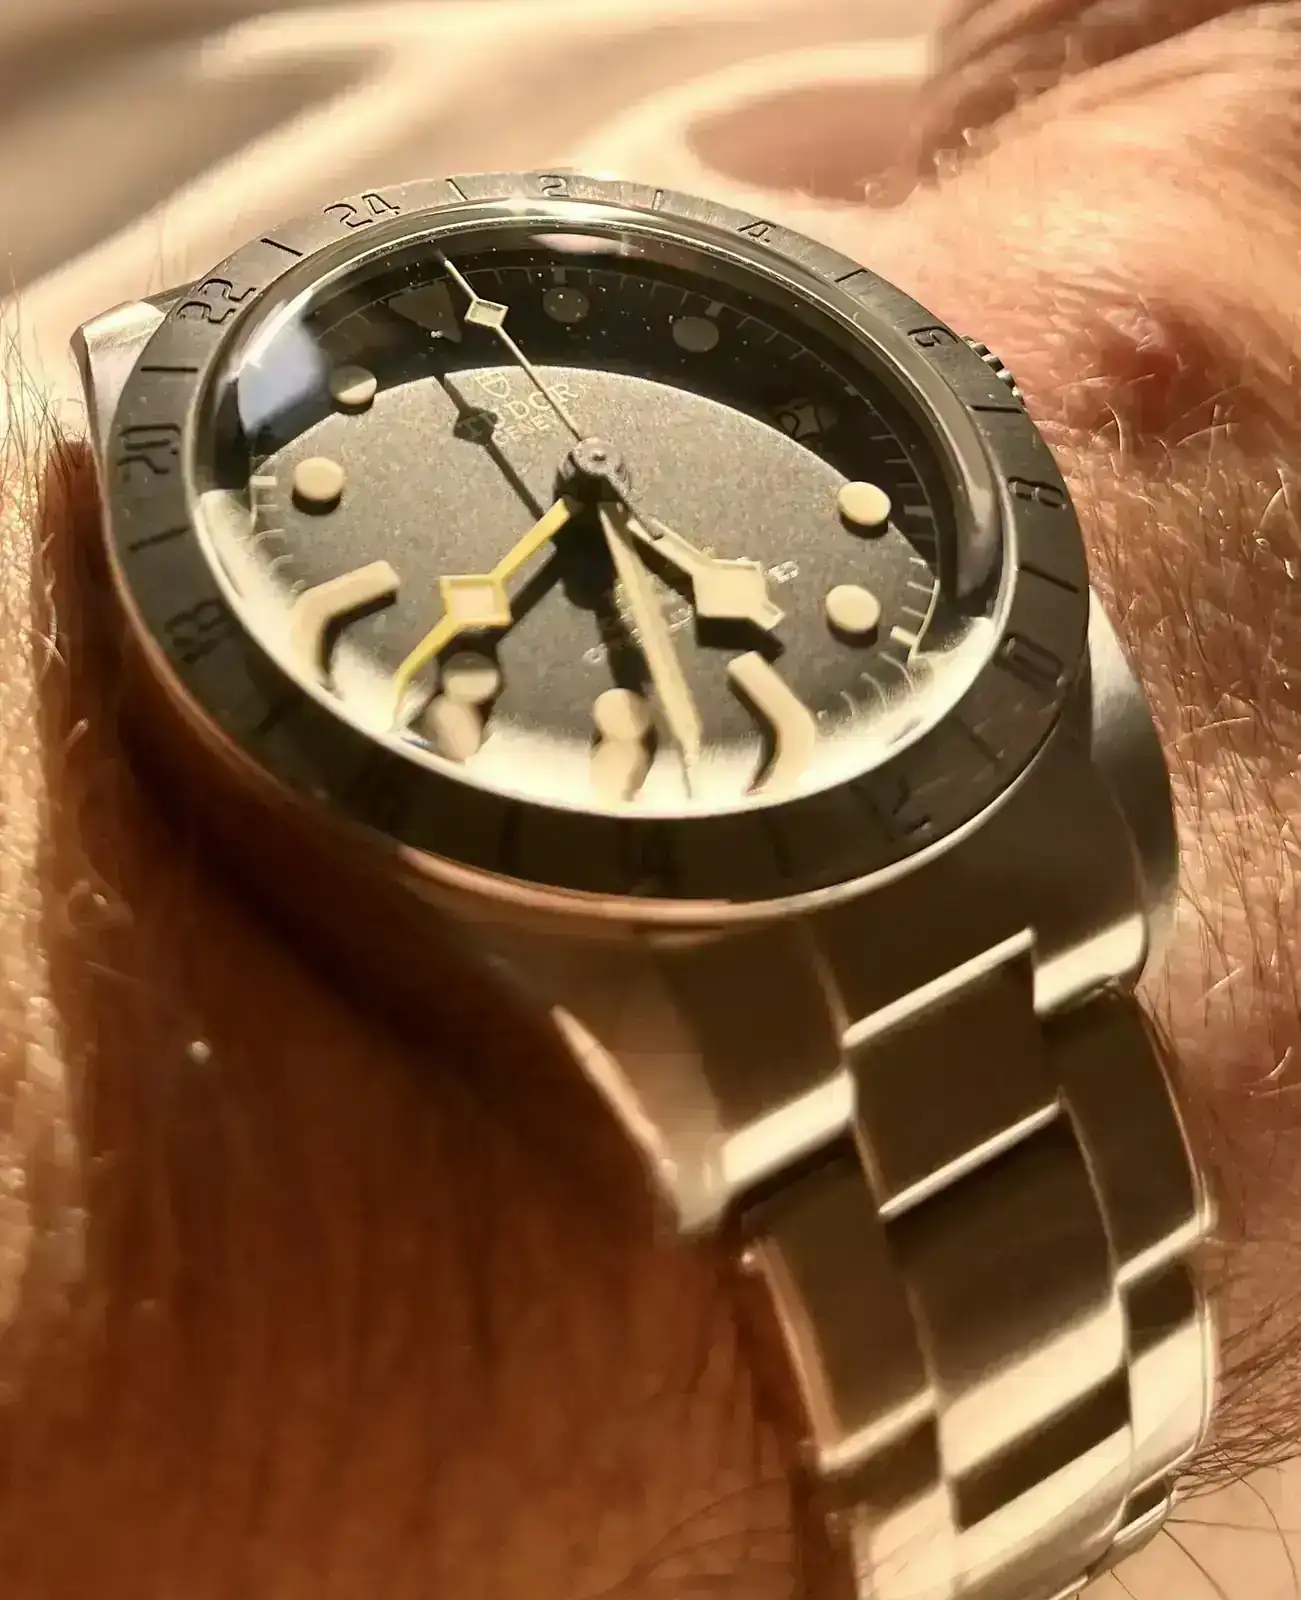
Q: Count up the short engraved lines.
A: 12